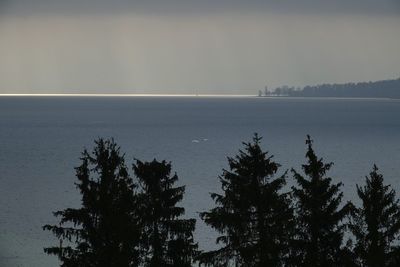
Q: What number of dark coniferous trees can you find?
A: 5